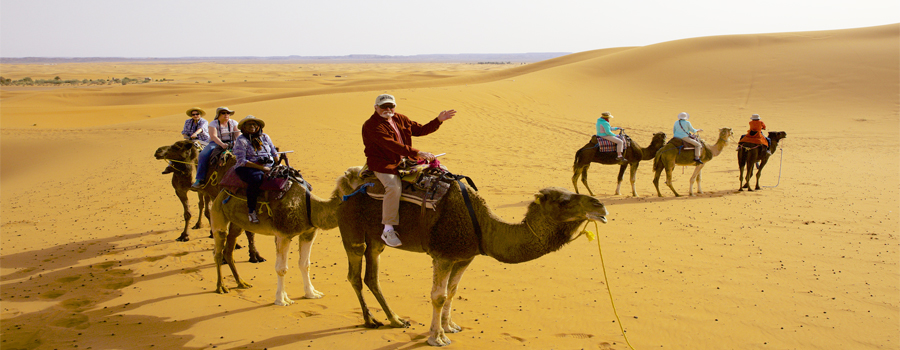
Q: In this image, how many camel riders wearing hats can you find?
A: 7